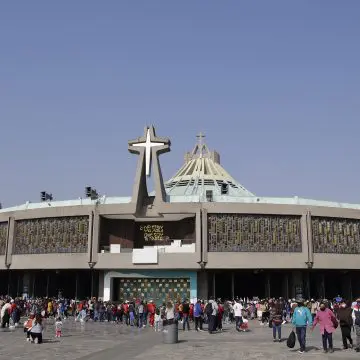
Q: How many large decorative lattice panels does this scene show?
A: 4